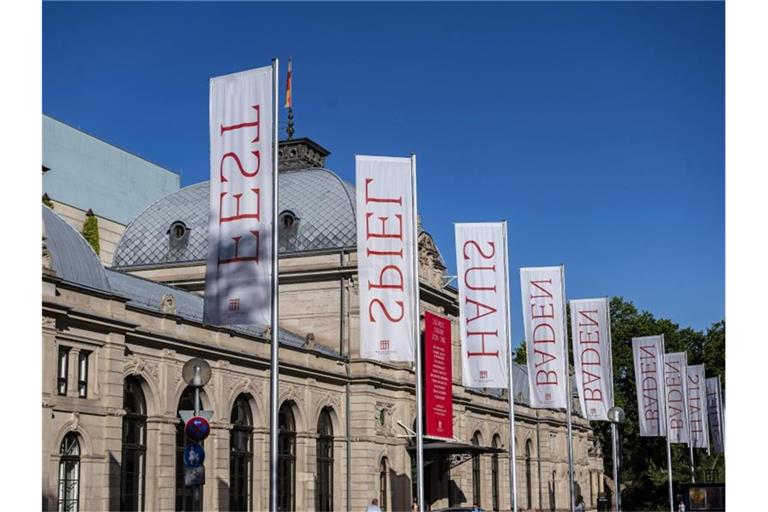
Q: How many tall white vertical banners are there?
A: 9